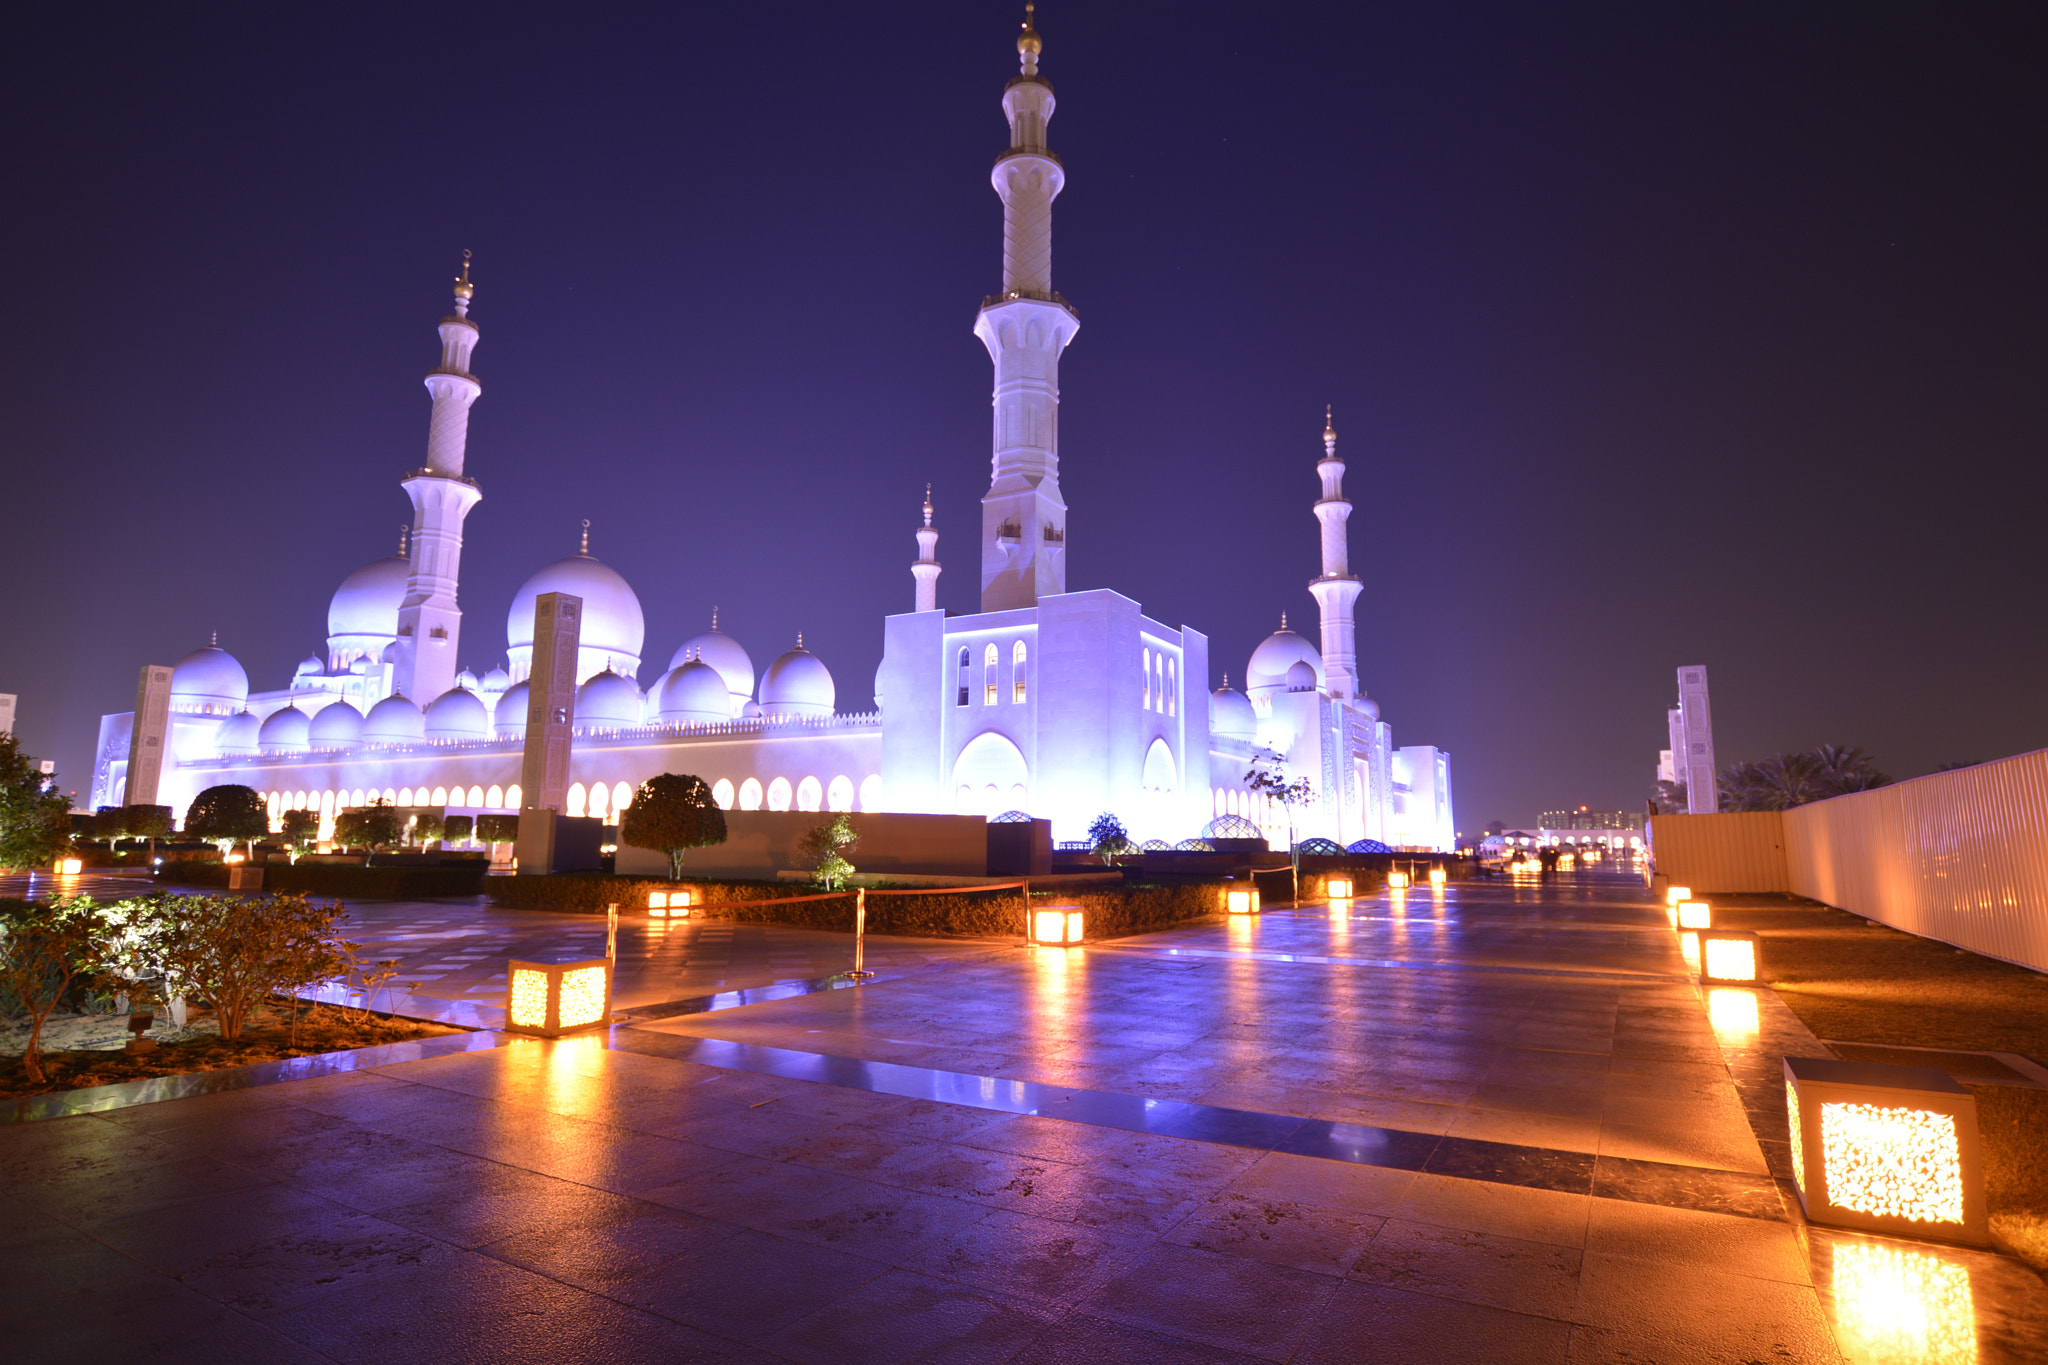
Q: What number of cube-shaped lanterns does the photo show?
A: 12